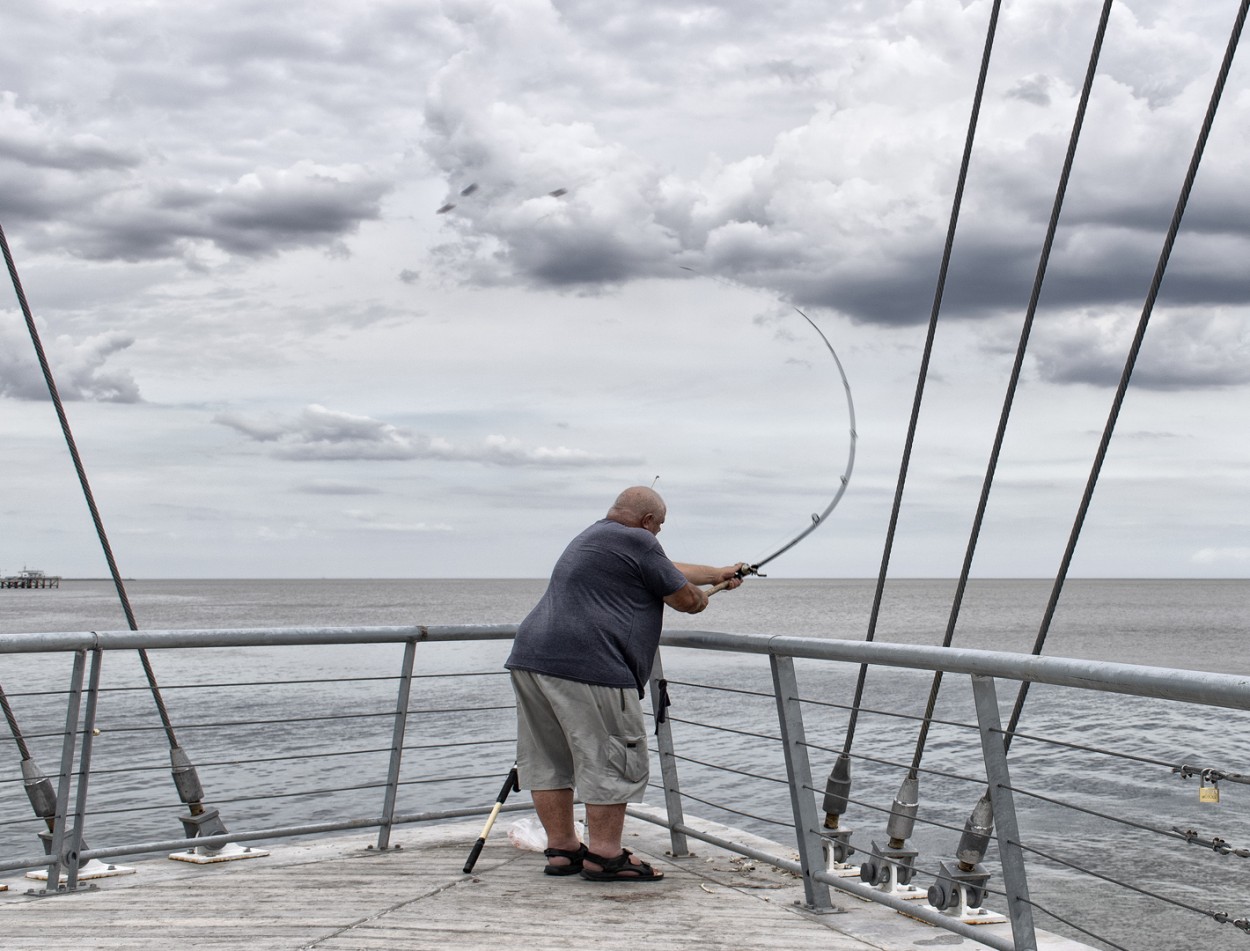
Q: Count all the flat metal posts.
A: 6